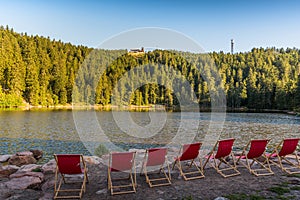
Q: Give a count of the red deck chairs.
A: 7